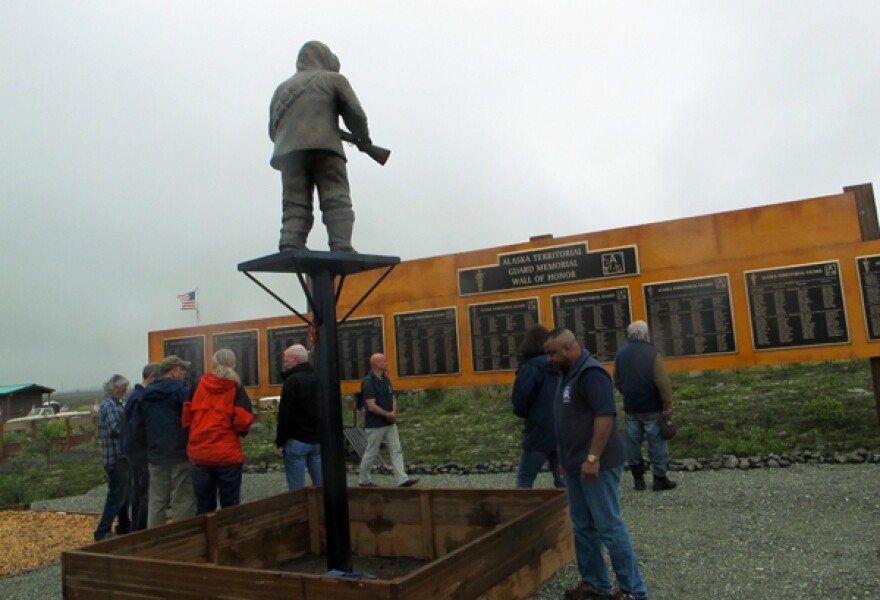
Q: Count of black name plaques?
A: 10